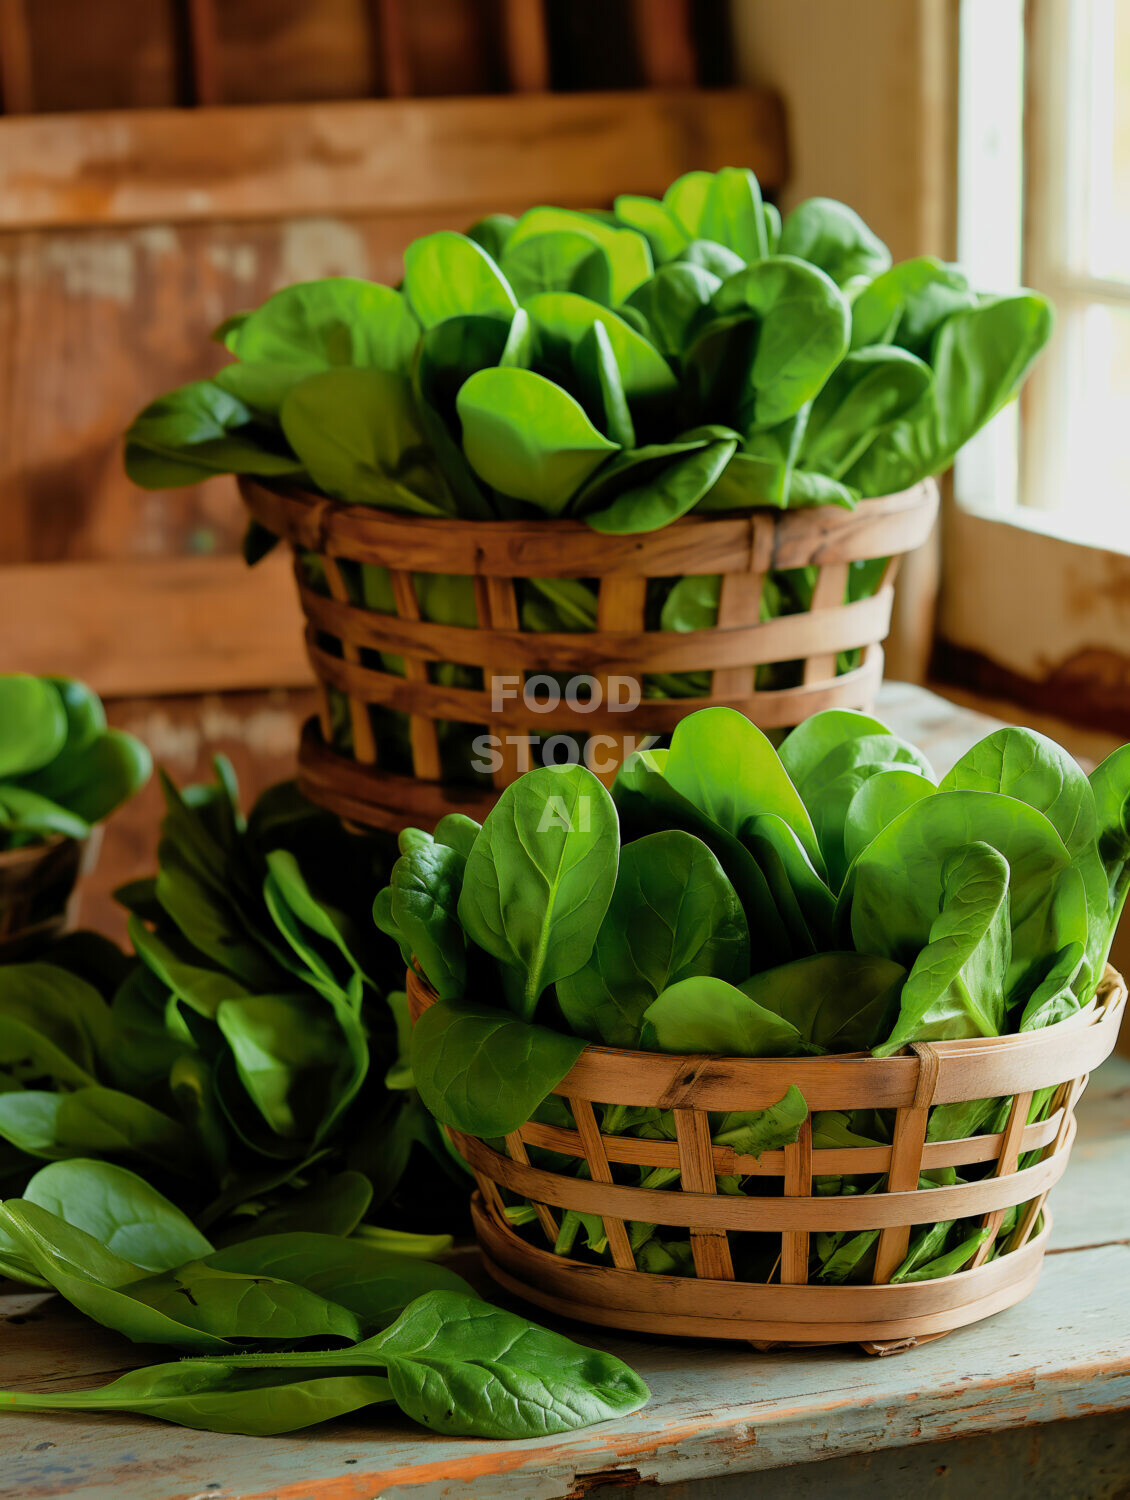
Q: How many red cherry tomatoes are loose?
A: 0